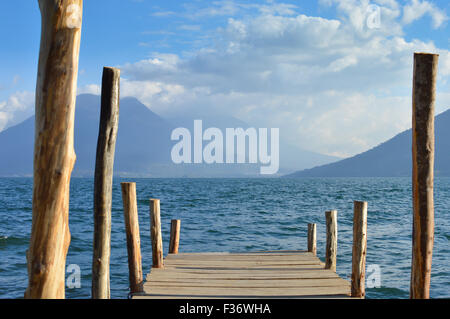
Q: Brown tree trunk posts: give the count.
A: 9